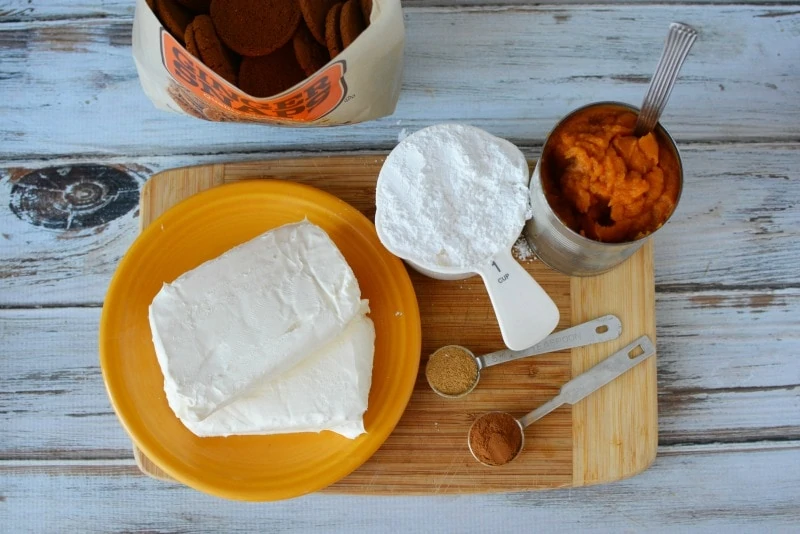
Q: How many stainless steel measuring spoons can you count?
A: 2